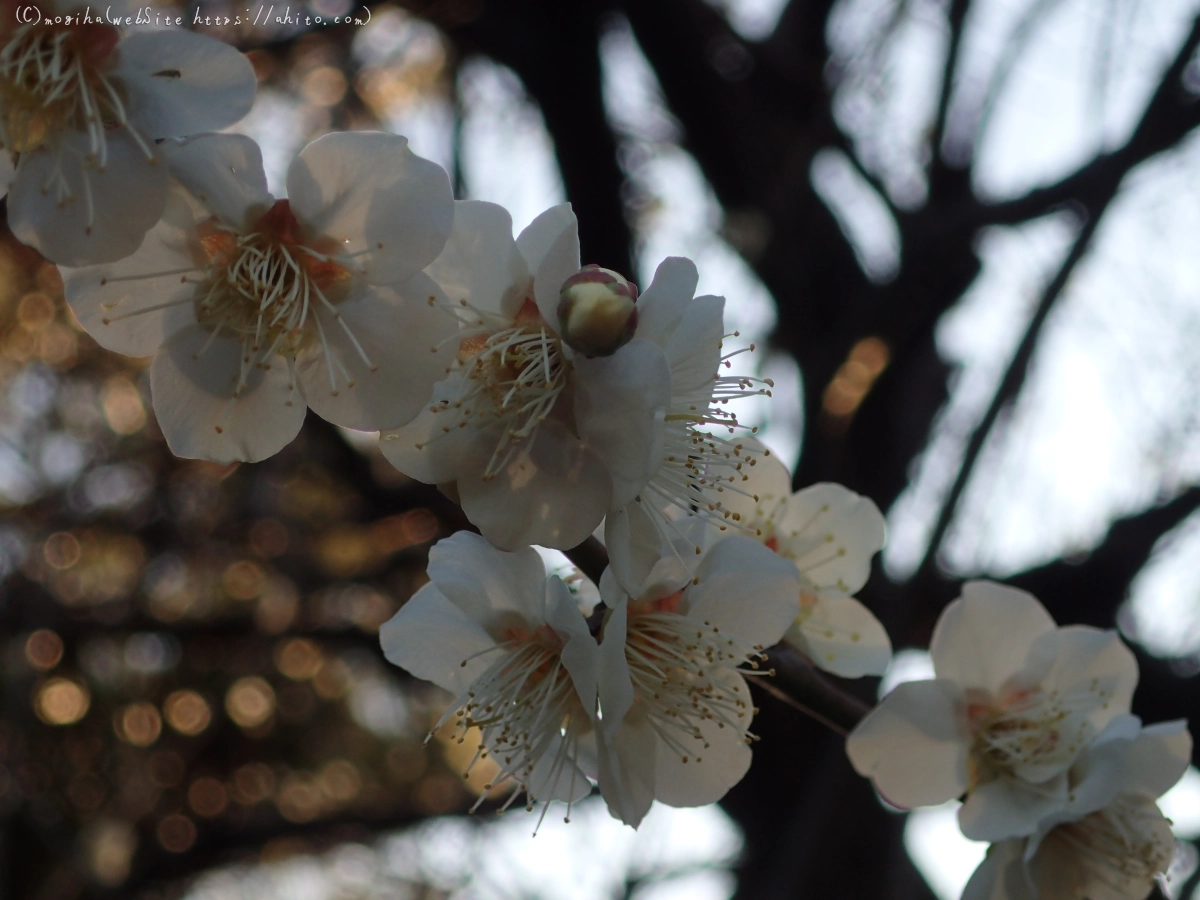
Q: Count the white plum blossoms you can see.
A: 9